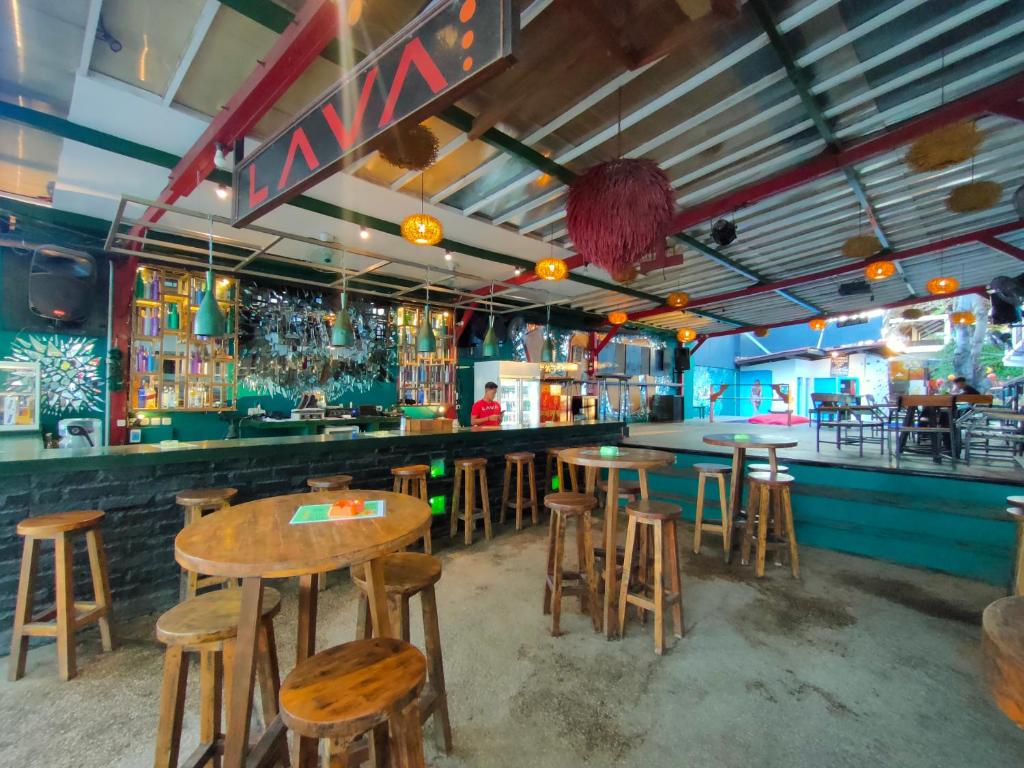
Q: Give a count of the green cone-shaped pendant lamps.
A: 5